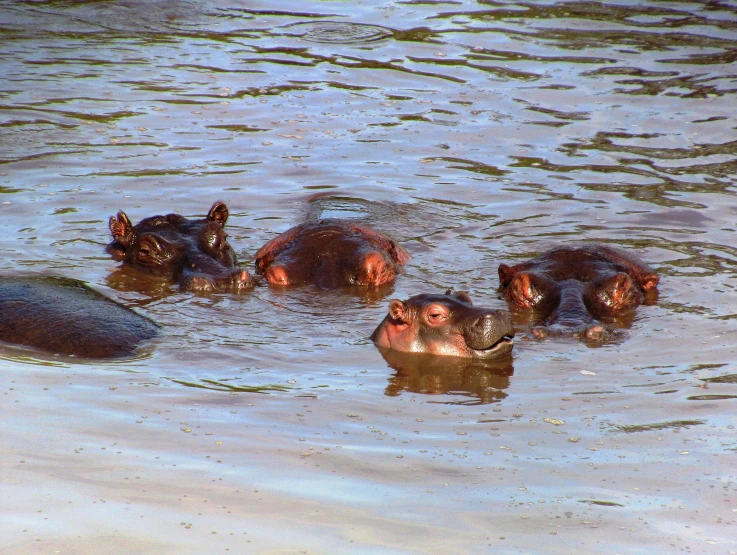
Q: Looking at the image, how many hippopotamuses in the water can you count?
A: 5